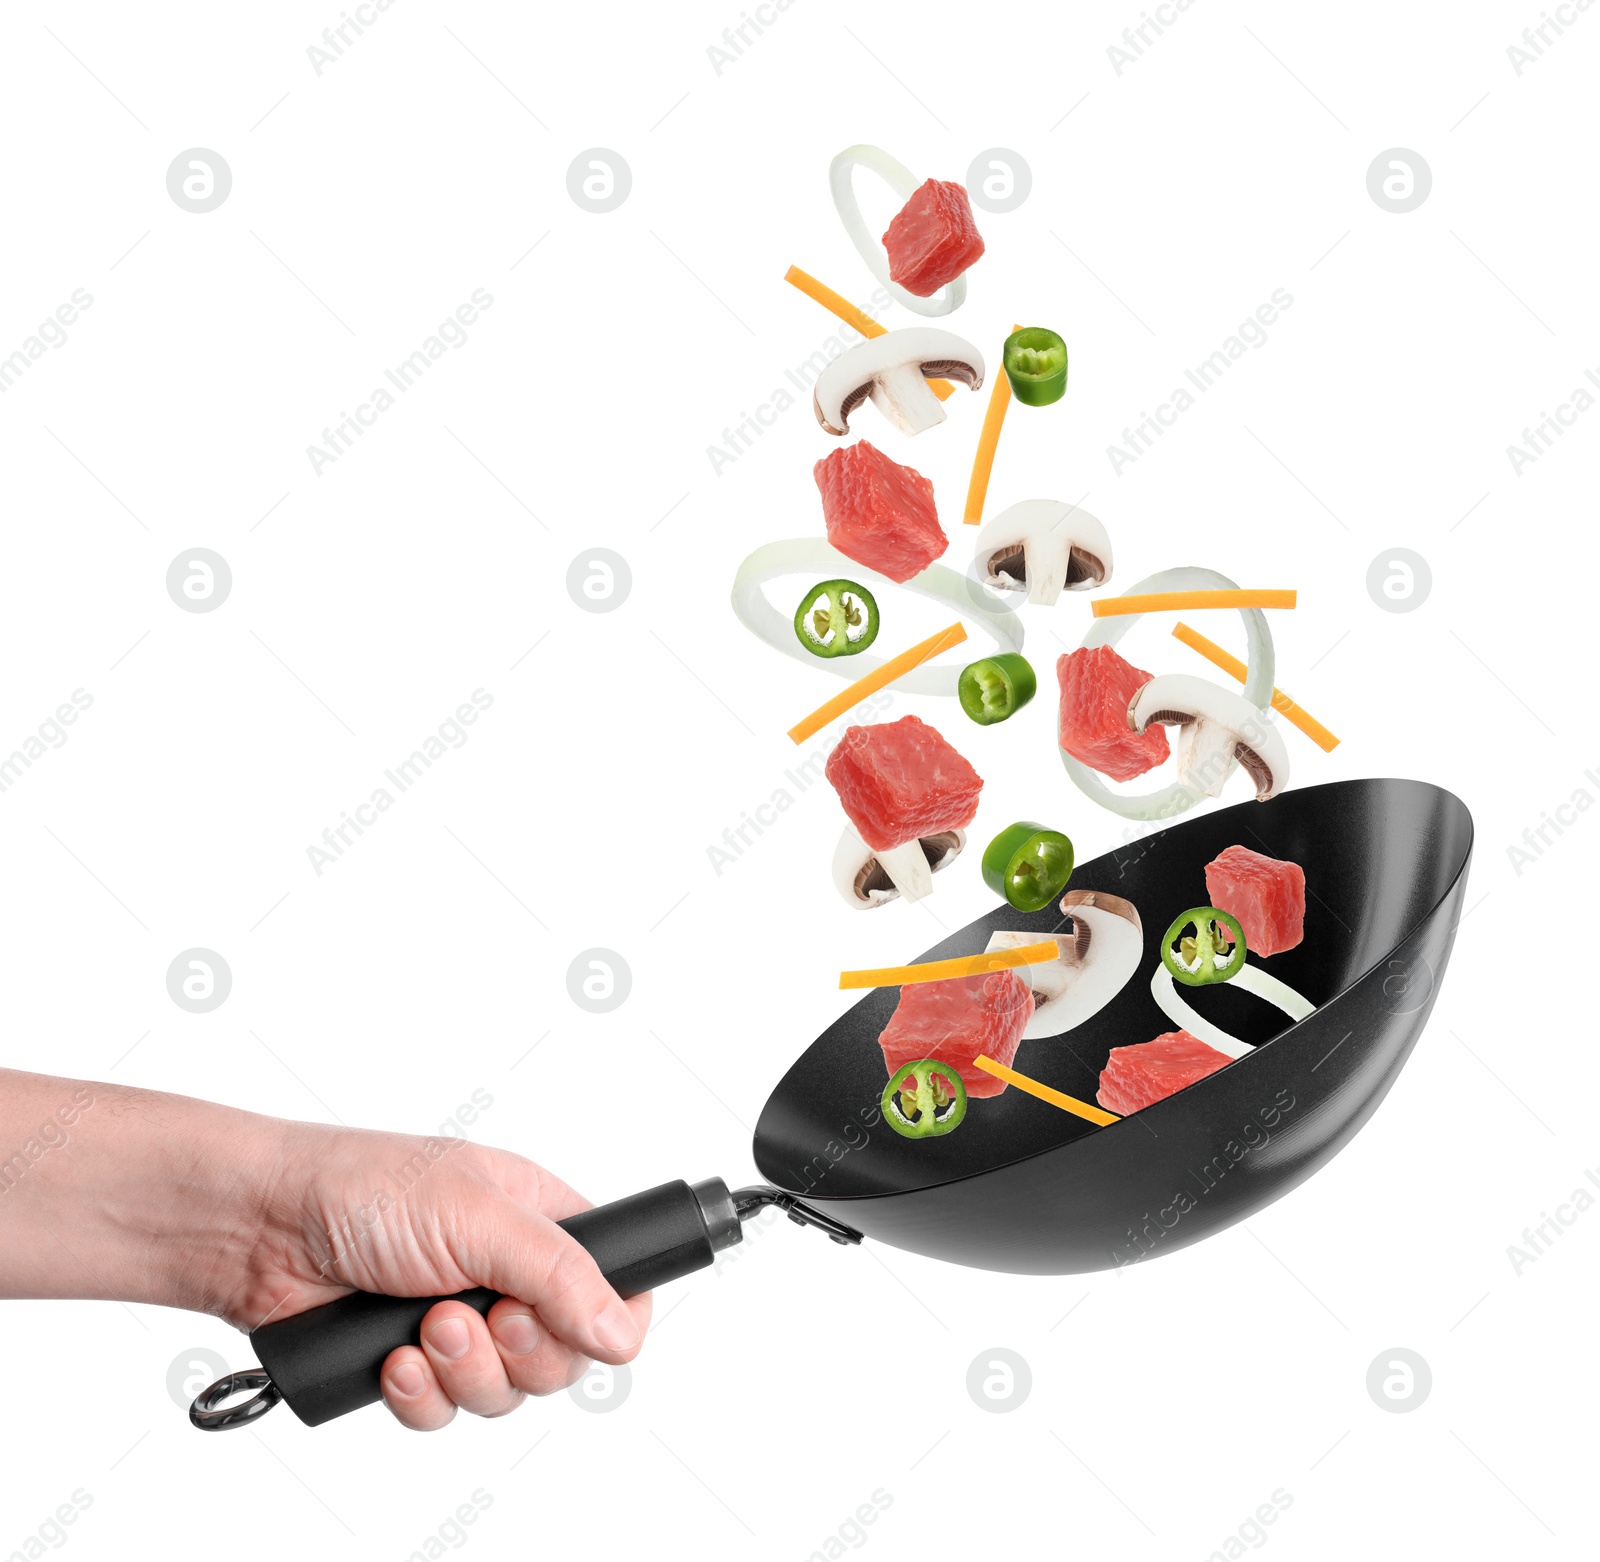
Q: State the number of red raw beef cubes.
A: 7